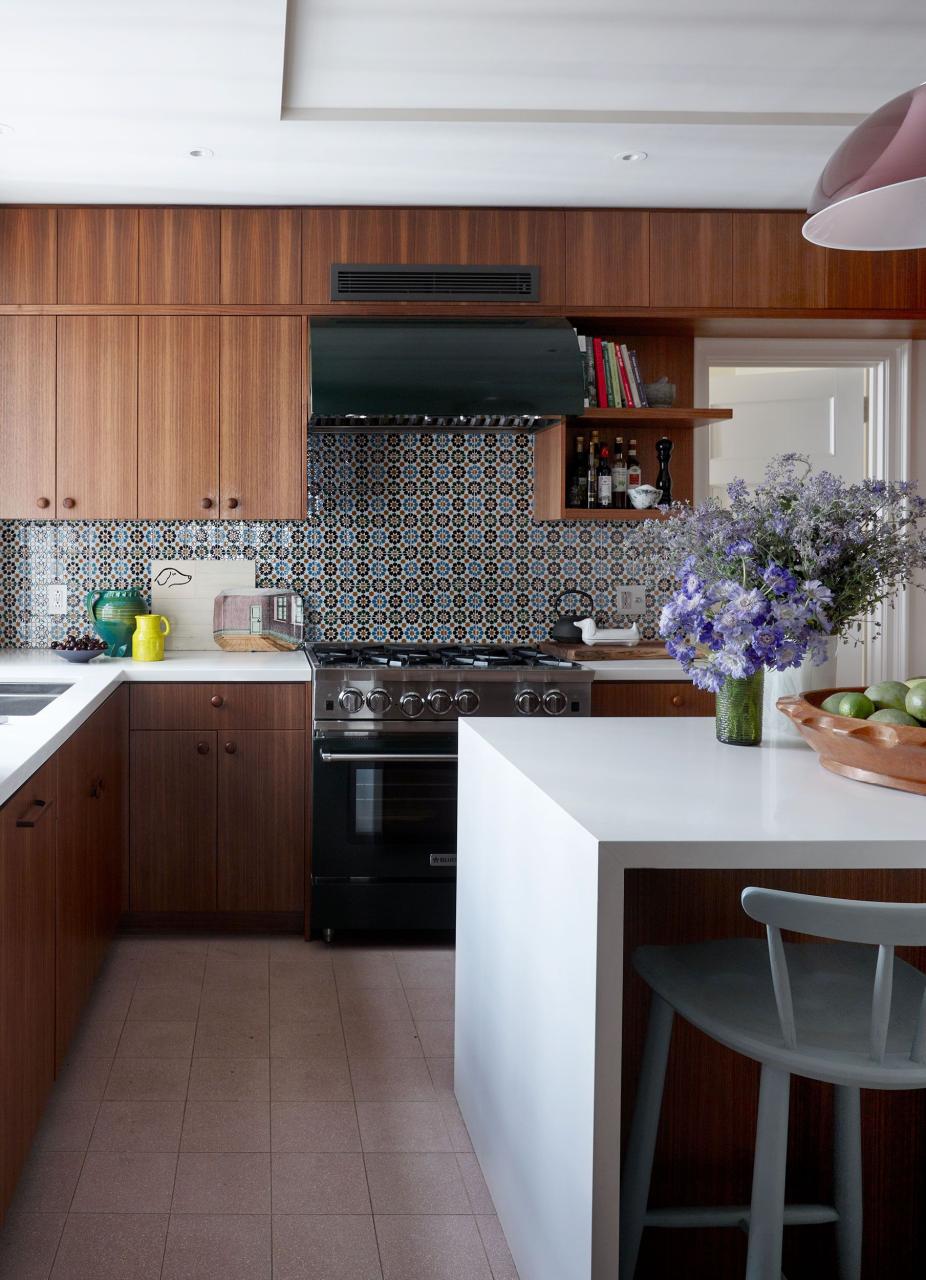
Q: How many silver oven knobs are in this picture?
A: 7